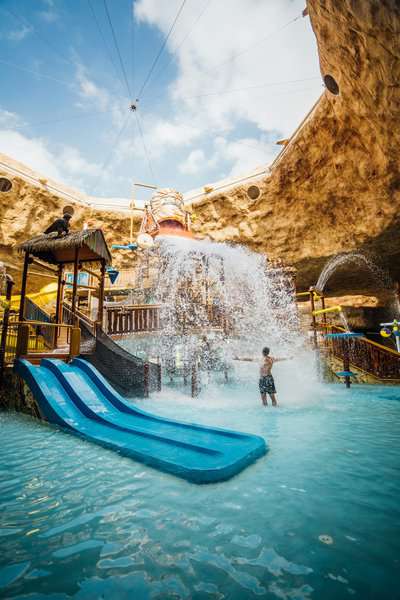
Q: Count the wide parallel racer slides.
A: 2